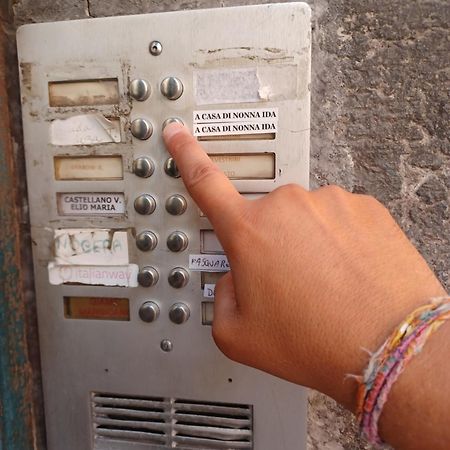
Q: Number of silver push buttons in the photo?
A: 14